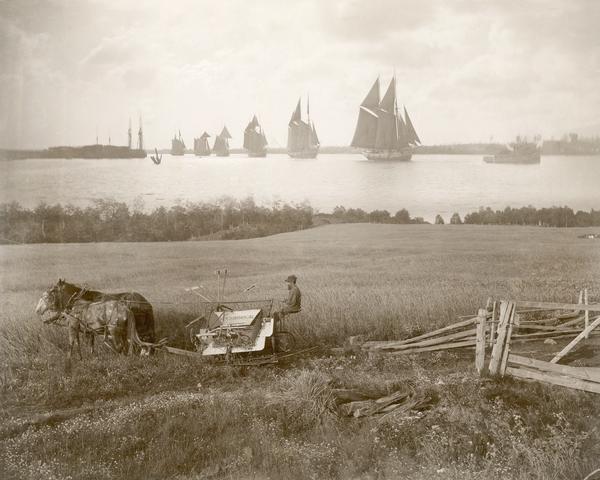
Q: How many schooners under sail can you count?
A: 6